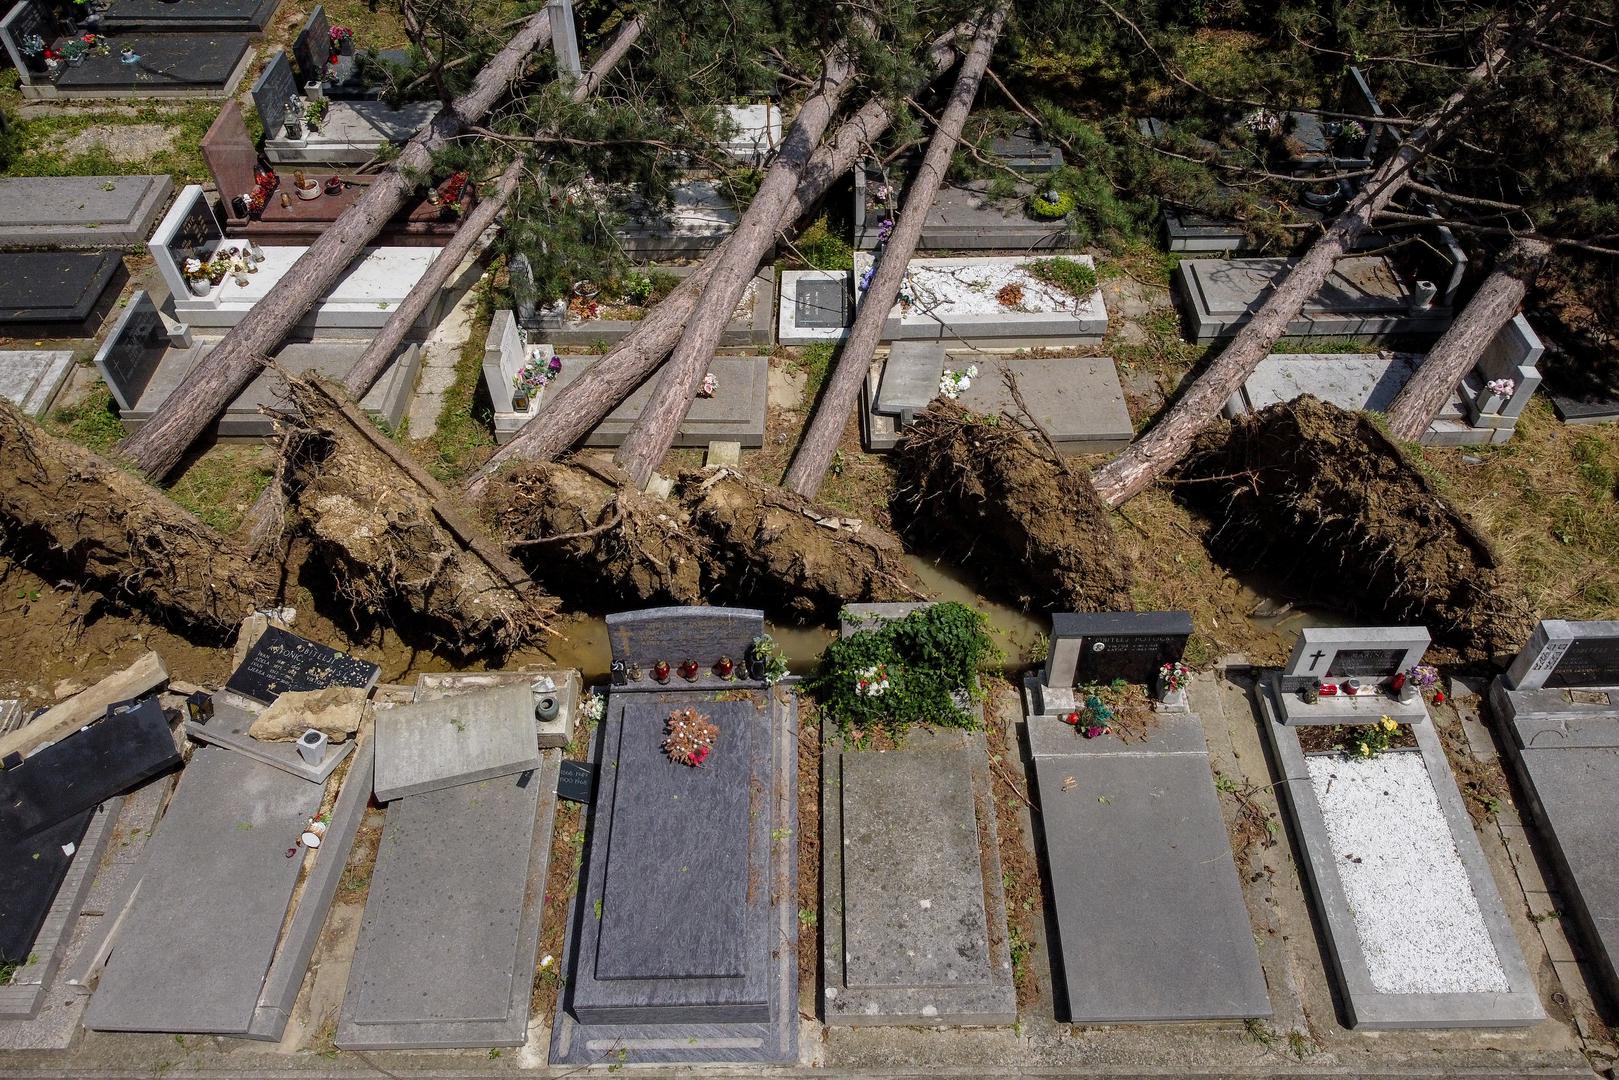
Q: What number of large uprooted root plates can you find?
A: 6